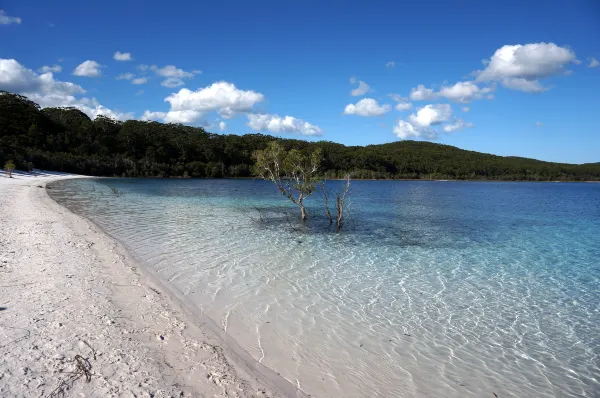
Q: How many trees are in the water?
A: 3